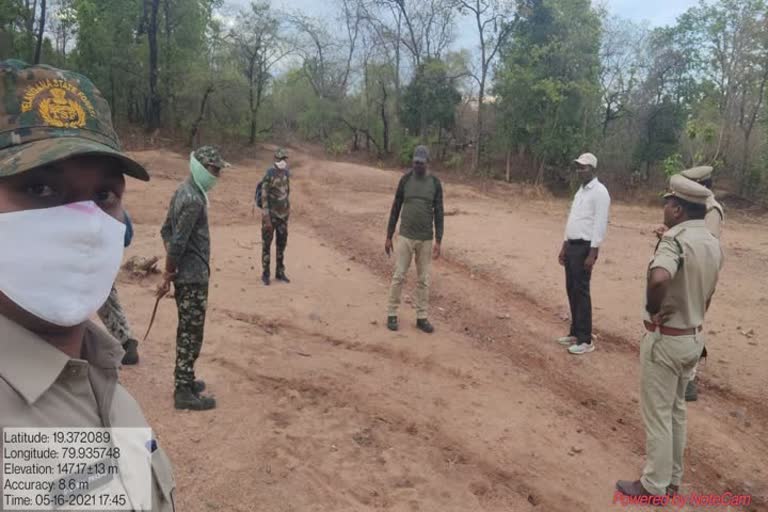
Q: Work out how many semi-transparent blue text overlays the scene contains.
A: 0